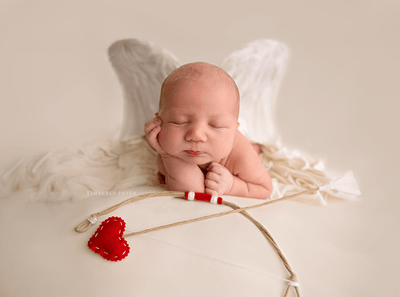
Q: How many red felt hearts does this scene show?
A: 1